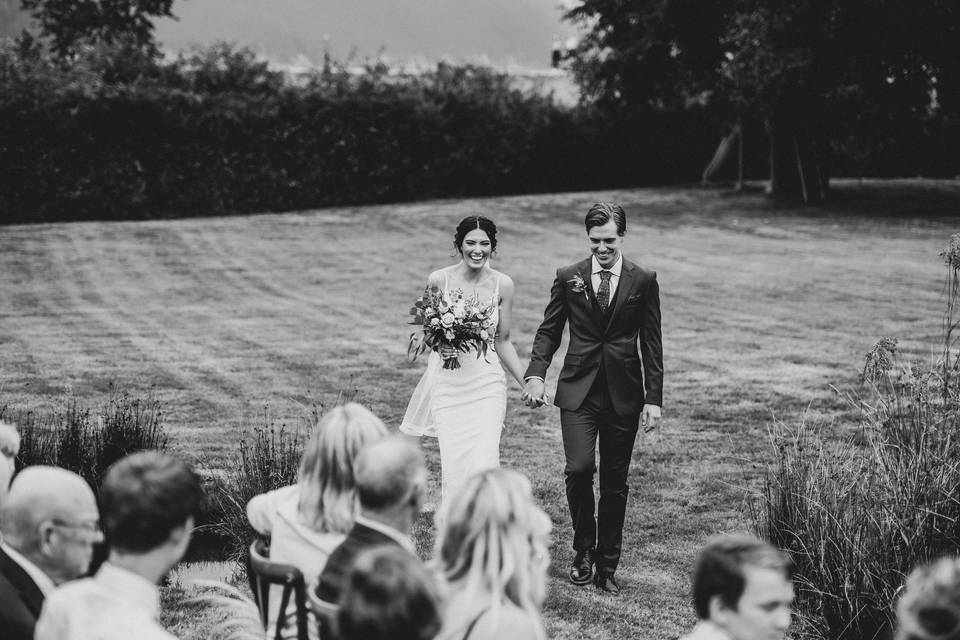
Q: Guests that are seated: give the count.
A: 9